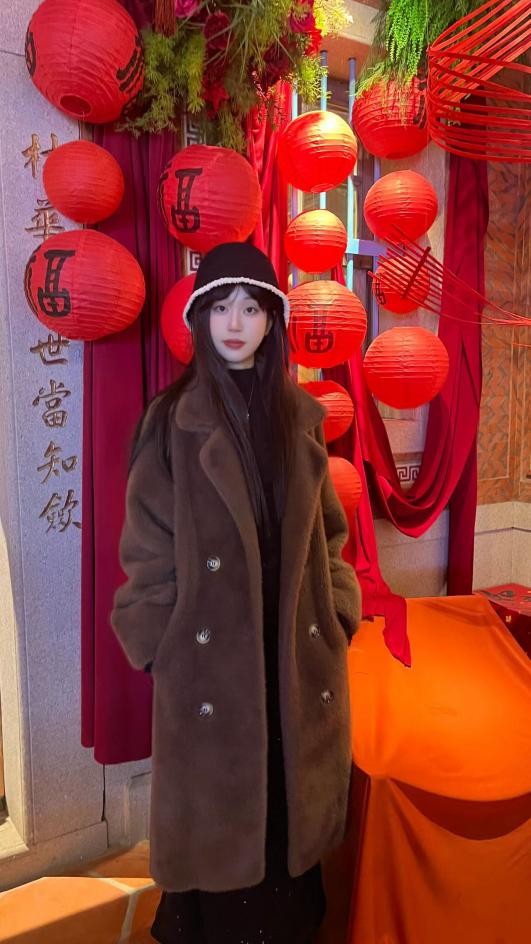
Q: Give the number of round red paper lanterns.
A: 14